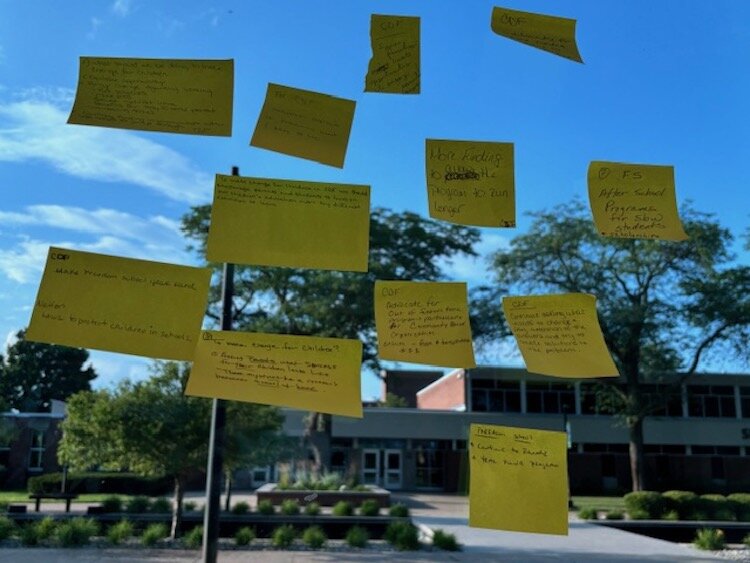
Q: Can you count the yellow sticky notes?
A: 12